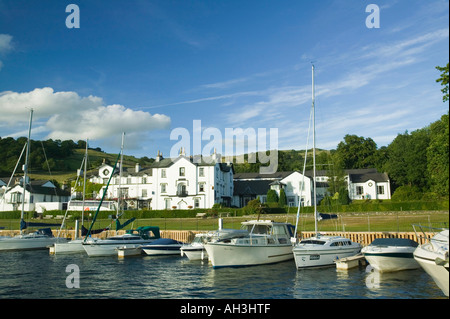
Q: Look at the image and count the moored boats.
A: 9